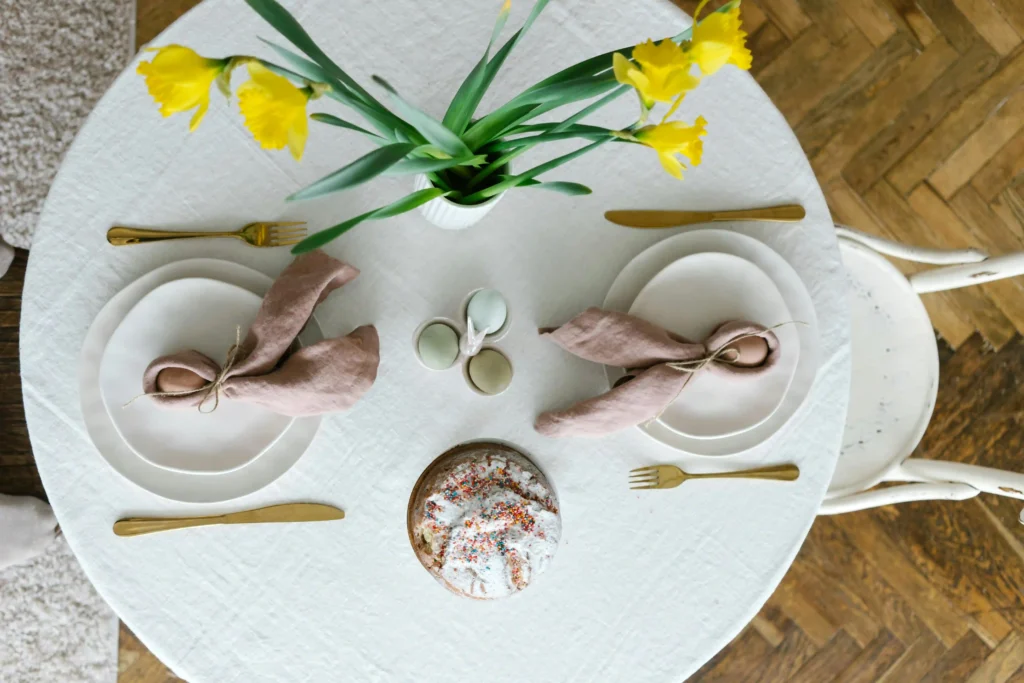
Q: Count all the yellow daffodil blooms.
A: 5